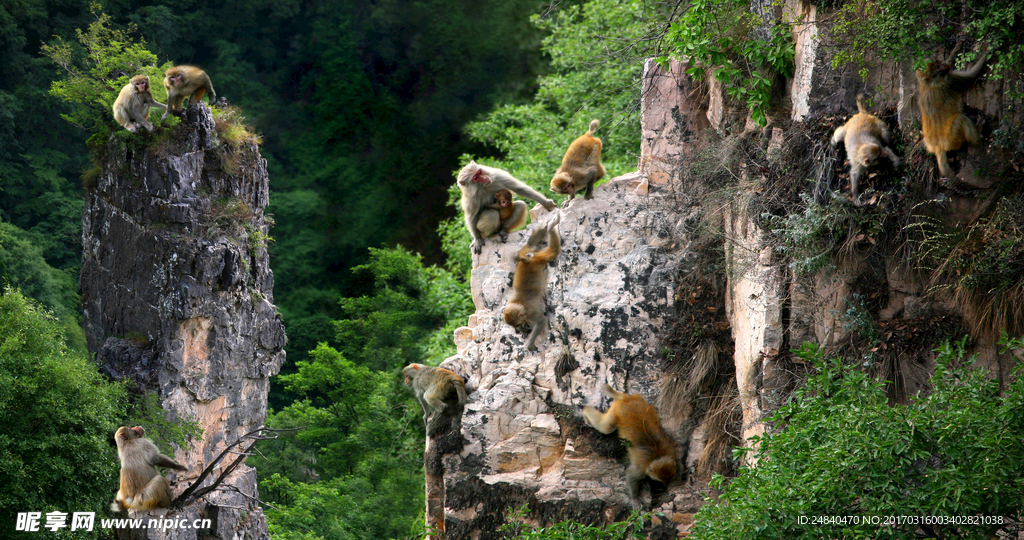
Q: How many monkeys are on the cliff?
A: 11